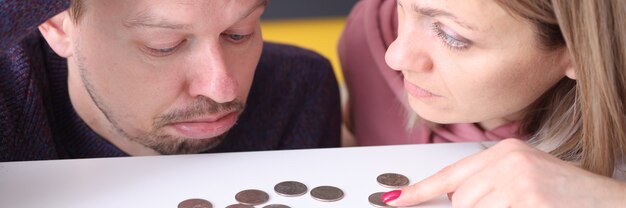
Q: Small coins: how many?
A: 8